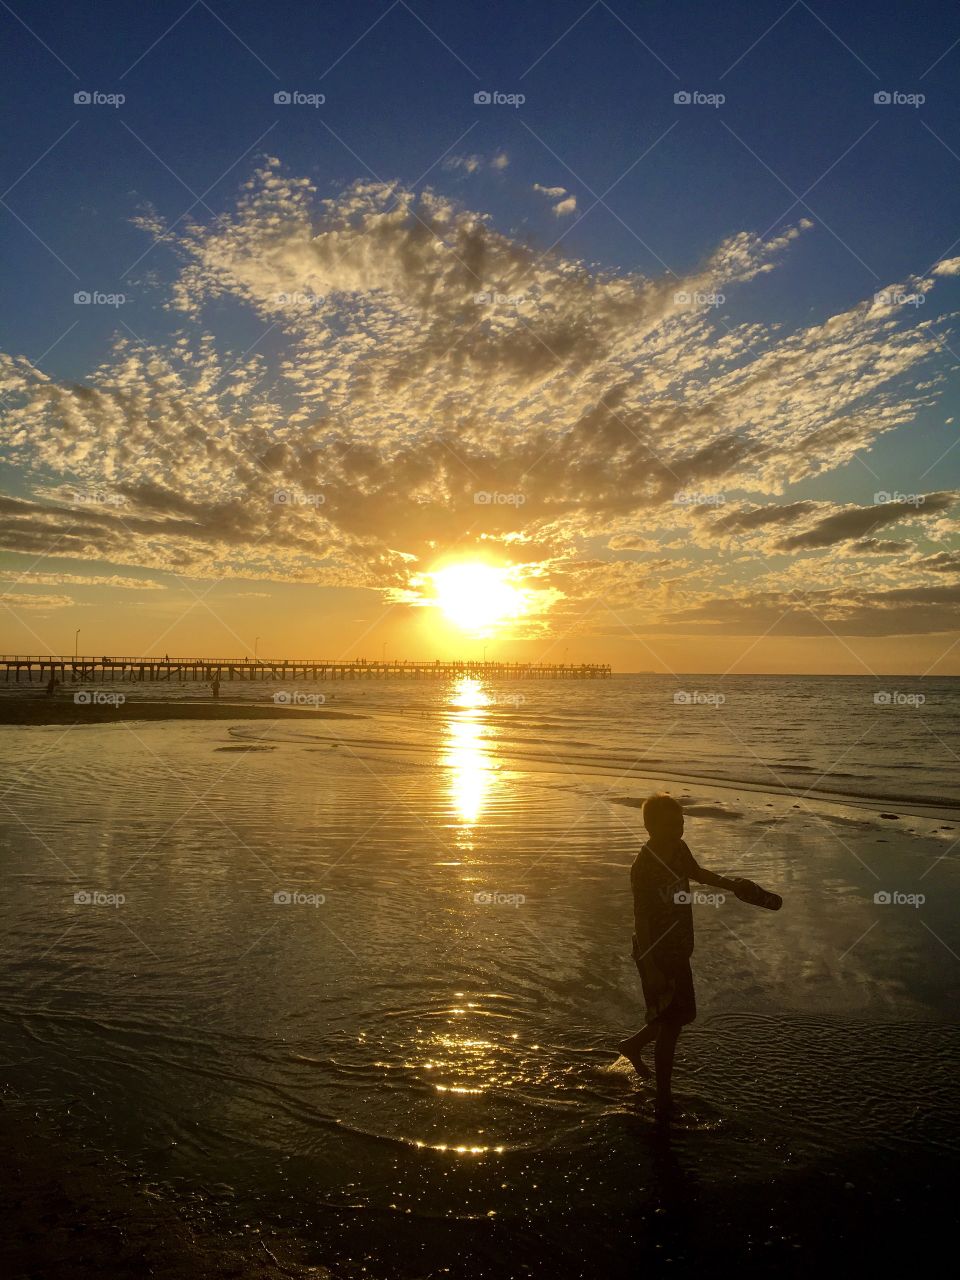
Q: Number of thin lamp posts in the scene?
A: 5